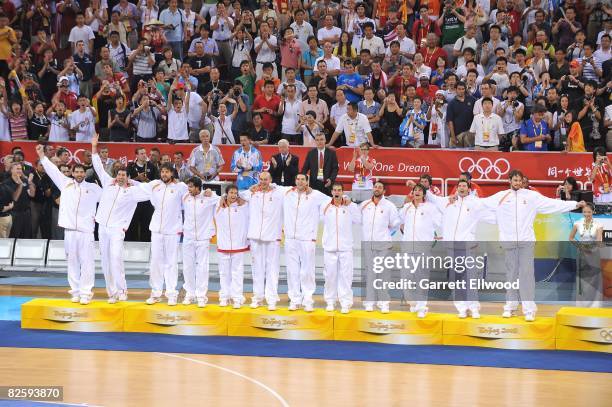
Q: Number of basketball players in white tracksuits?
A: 12